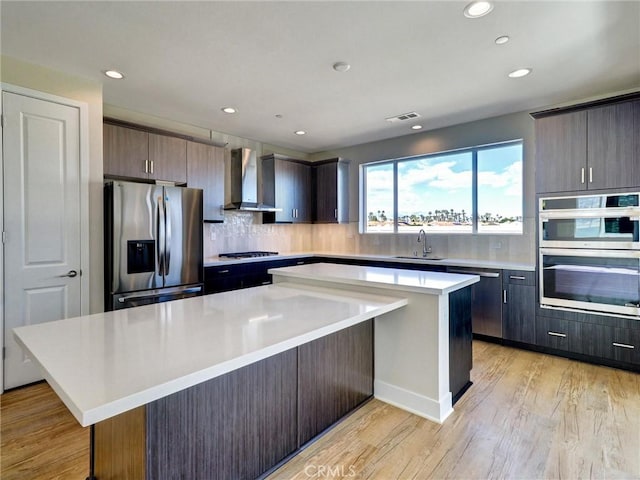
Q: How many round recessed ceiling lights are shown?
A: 6